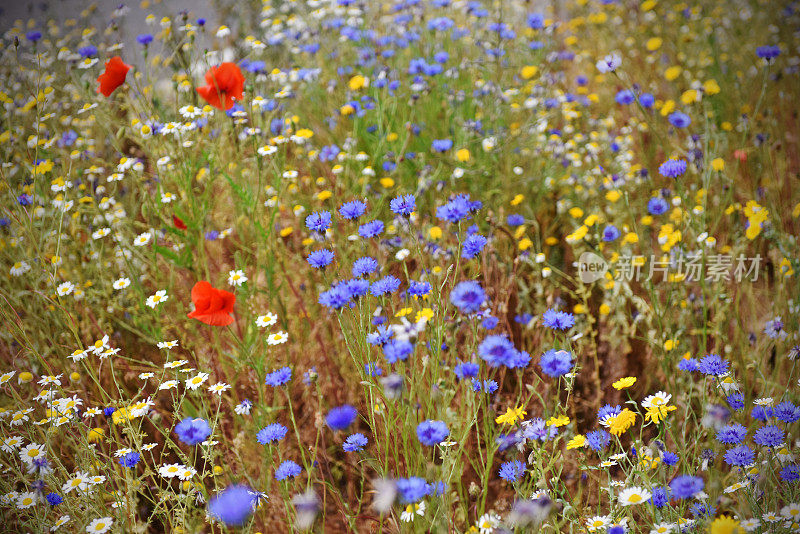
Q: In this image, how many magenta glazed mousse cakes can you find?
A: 0